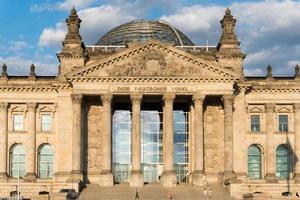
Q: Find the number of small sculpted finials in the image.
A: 4